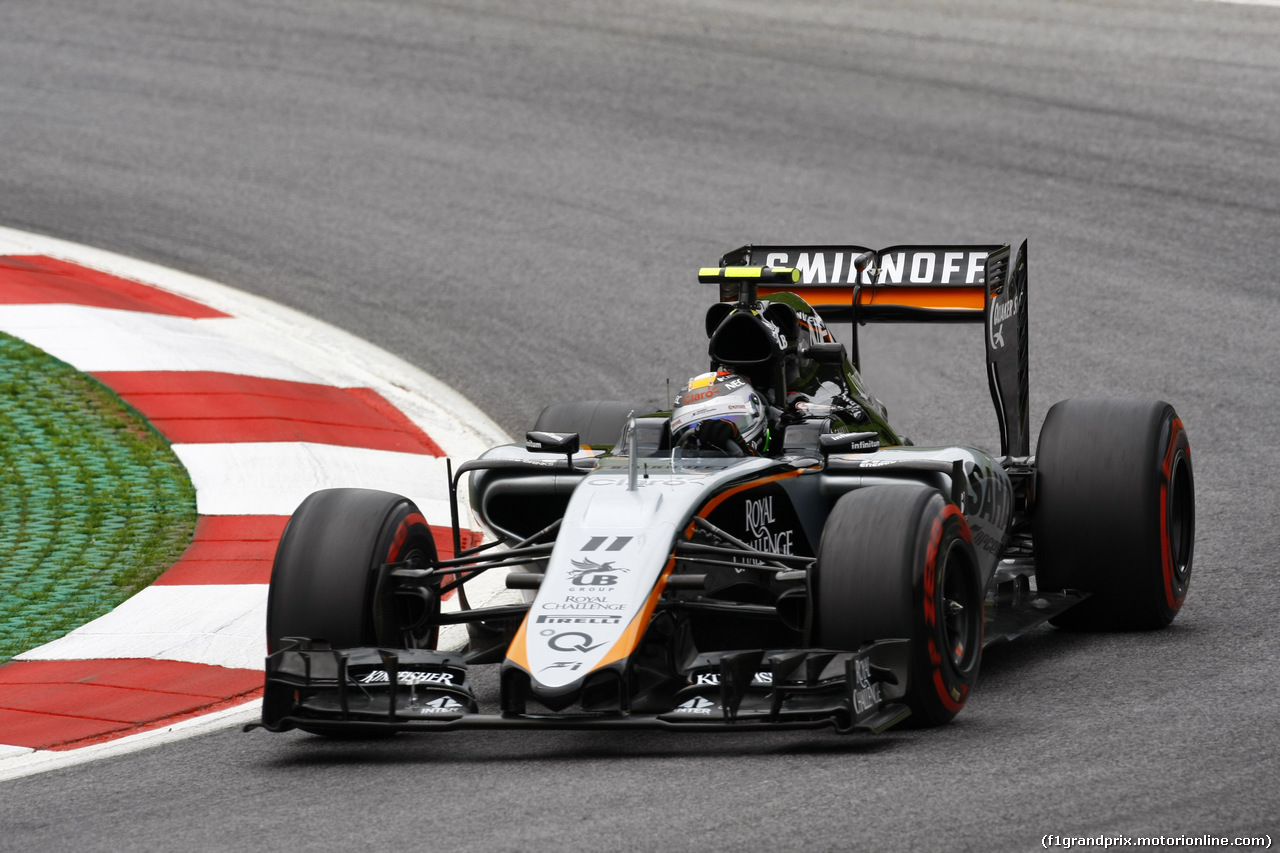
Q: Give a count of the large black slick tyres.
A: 4